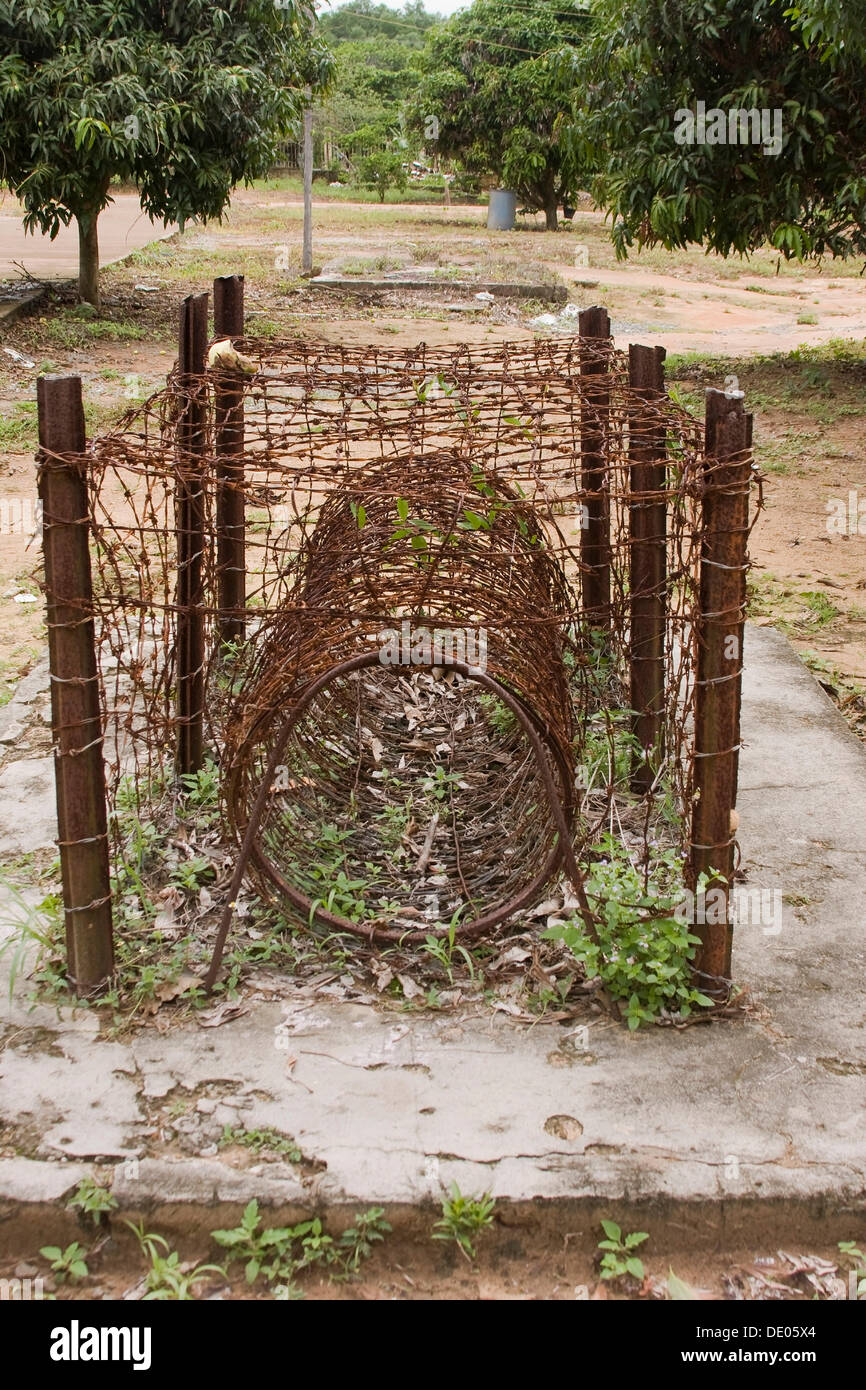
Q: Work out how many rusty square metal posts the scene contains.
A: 6